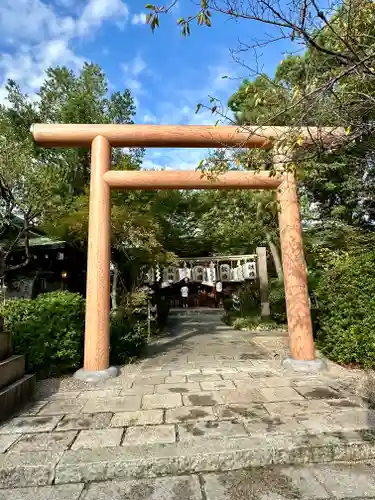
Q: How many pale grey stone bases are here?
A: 2